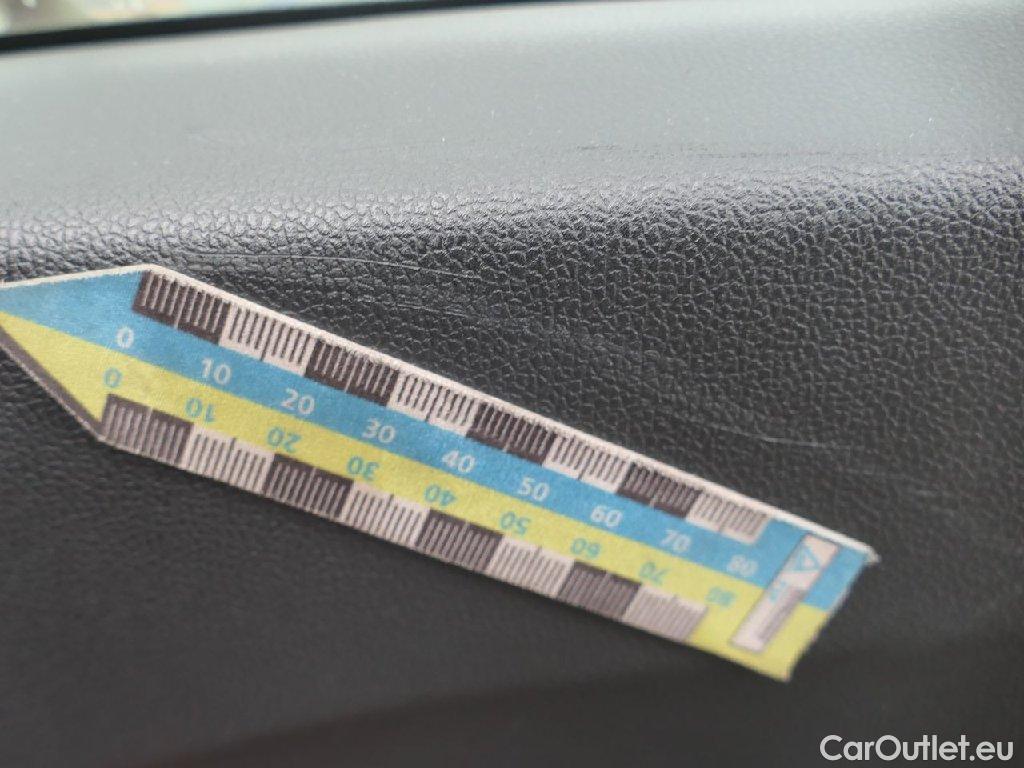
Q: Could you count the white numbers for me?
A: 9